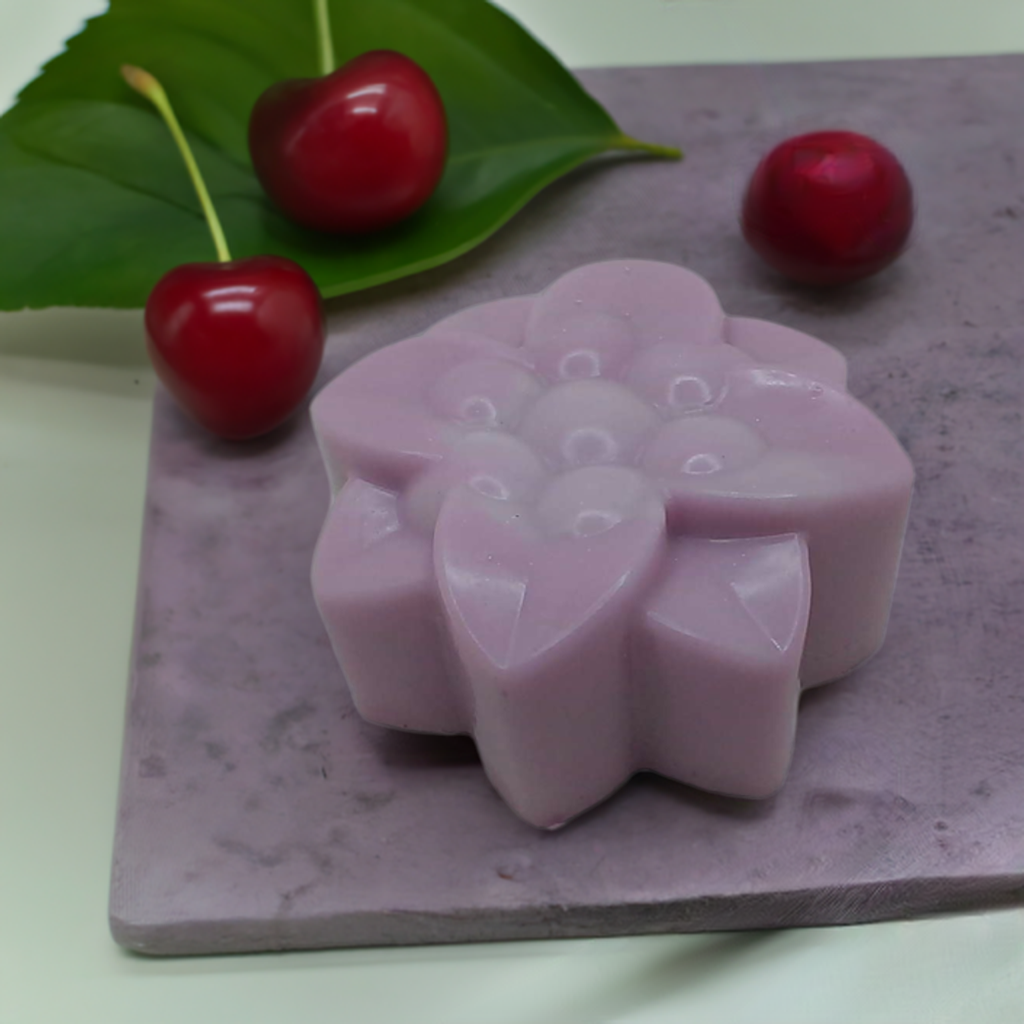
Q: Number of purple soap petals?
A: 8